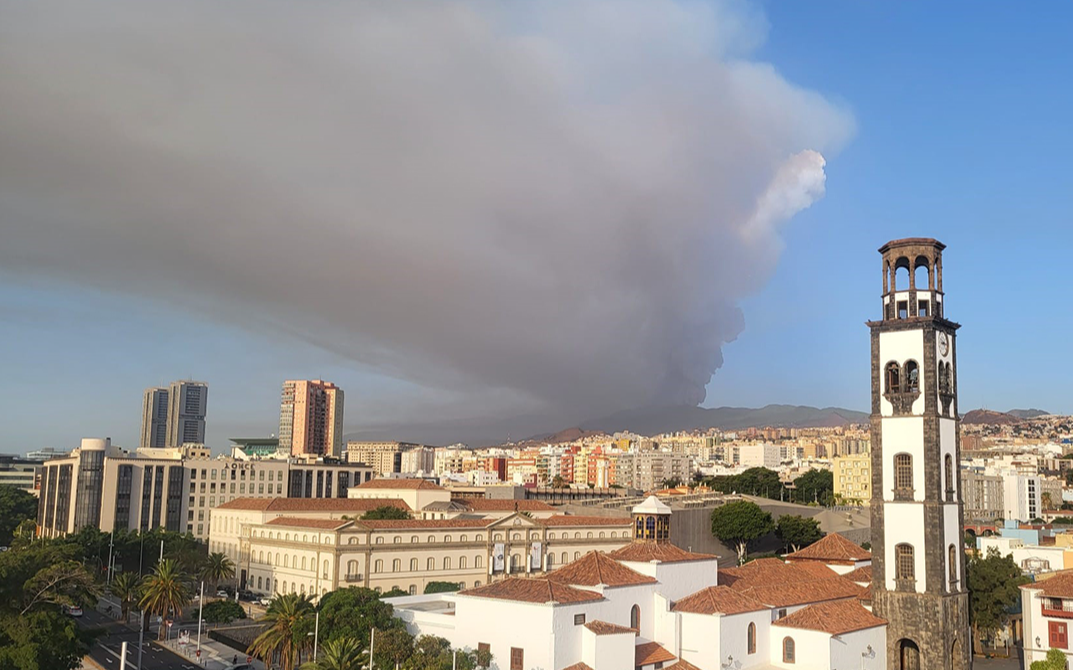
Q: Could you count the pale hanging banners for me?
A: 2